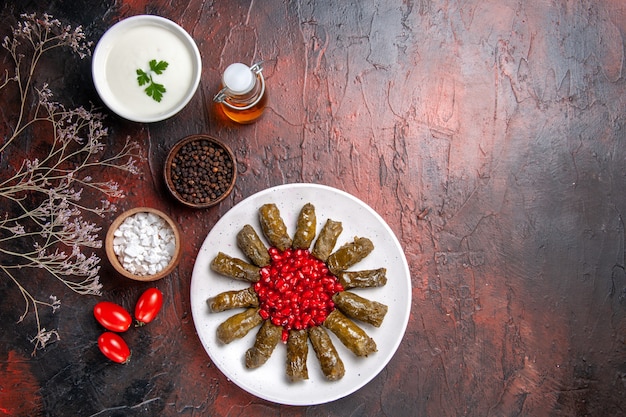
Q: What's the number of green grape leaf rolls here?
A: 14